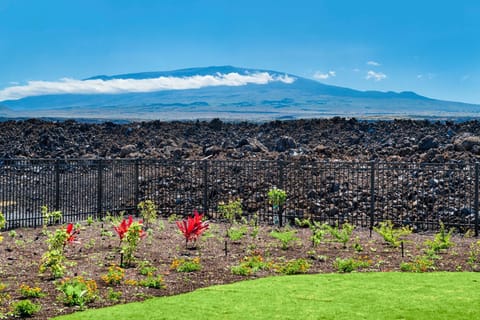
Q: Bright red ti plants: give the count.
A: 3